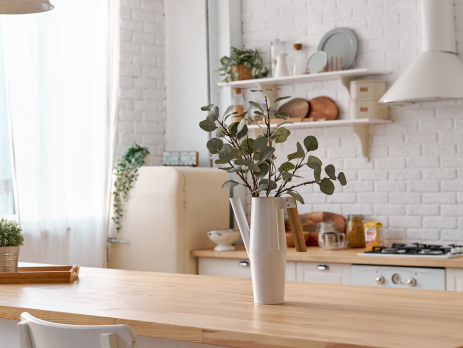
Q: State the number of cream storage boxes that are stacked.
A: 2